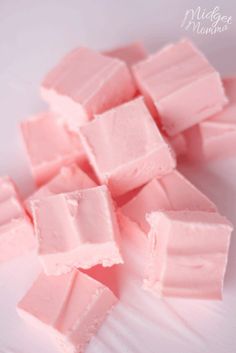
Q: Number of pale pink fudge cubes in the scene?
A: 12